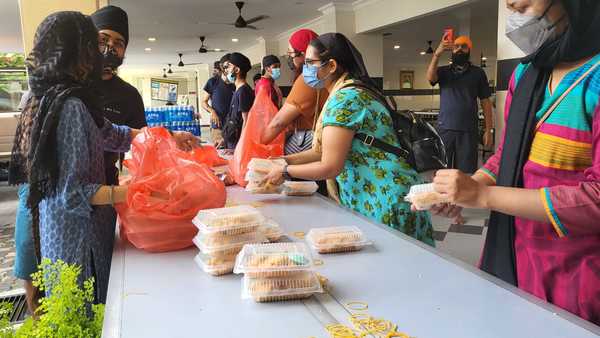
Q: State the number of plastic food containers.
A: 12